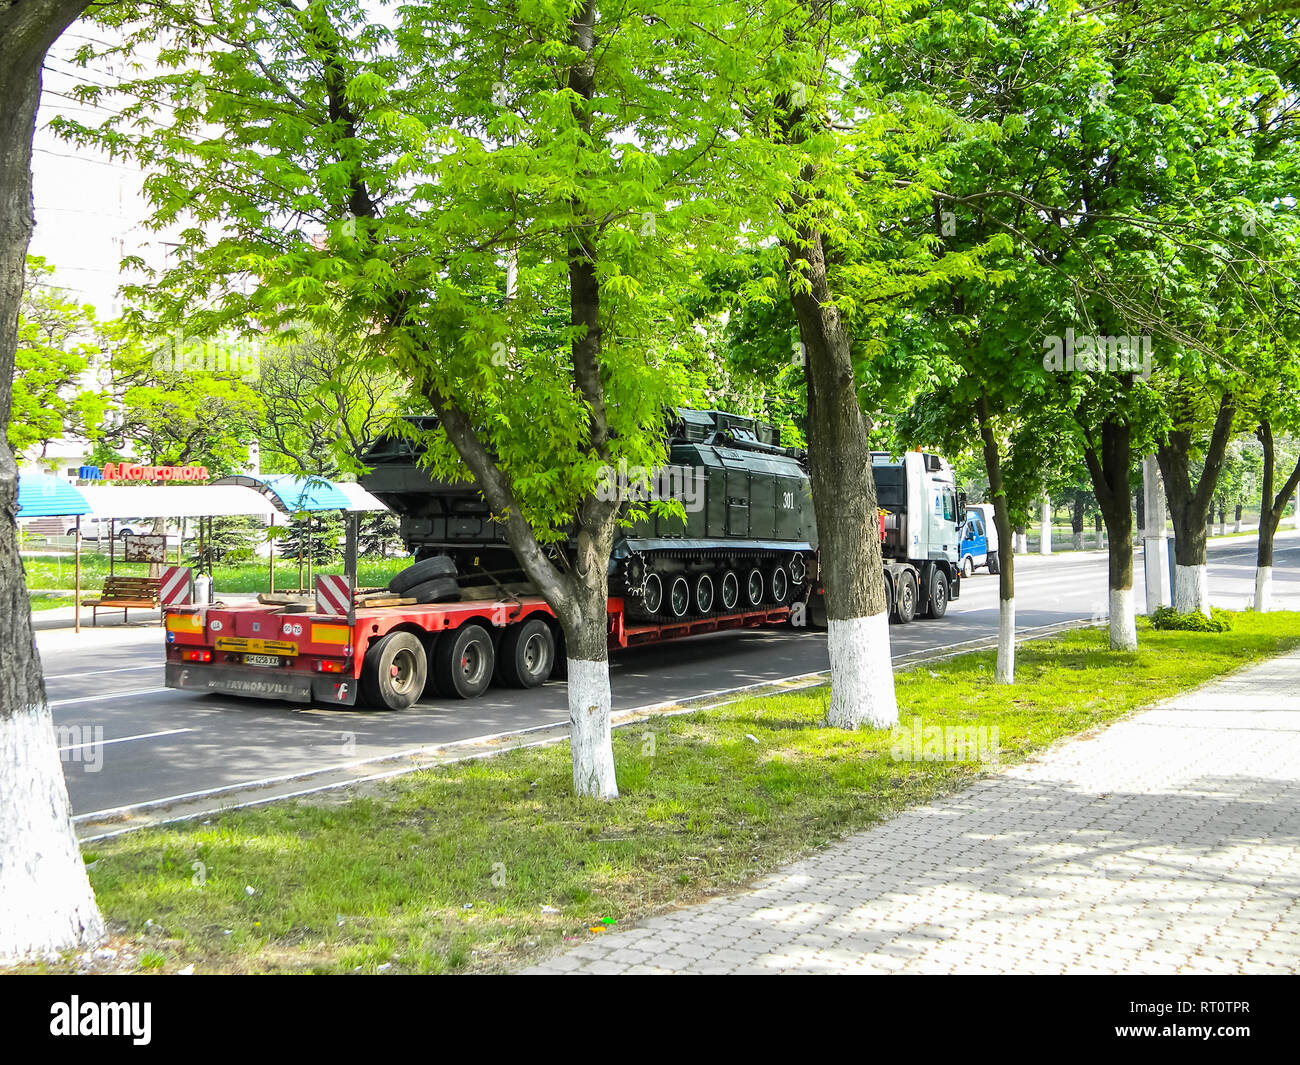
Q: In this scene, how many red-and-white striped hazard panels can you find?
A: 2